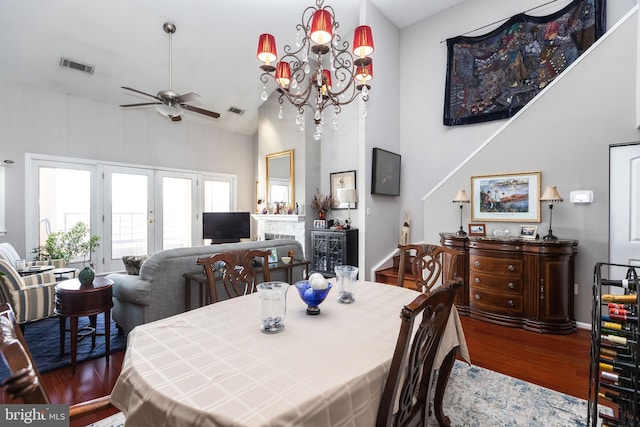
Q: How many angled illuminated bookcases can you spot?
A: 0